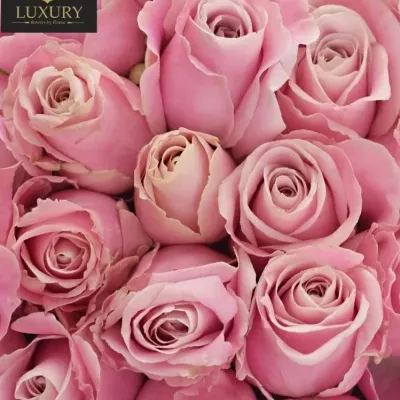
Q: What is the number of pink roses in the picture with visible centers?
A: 9